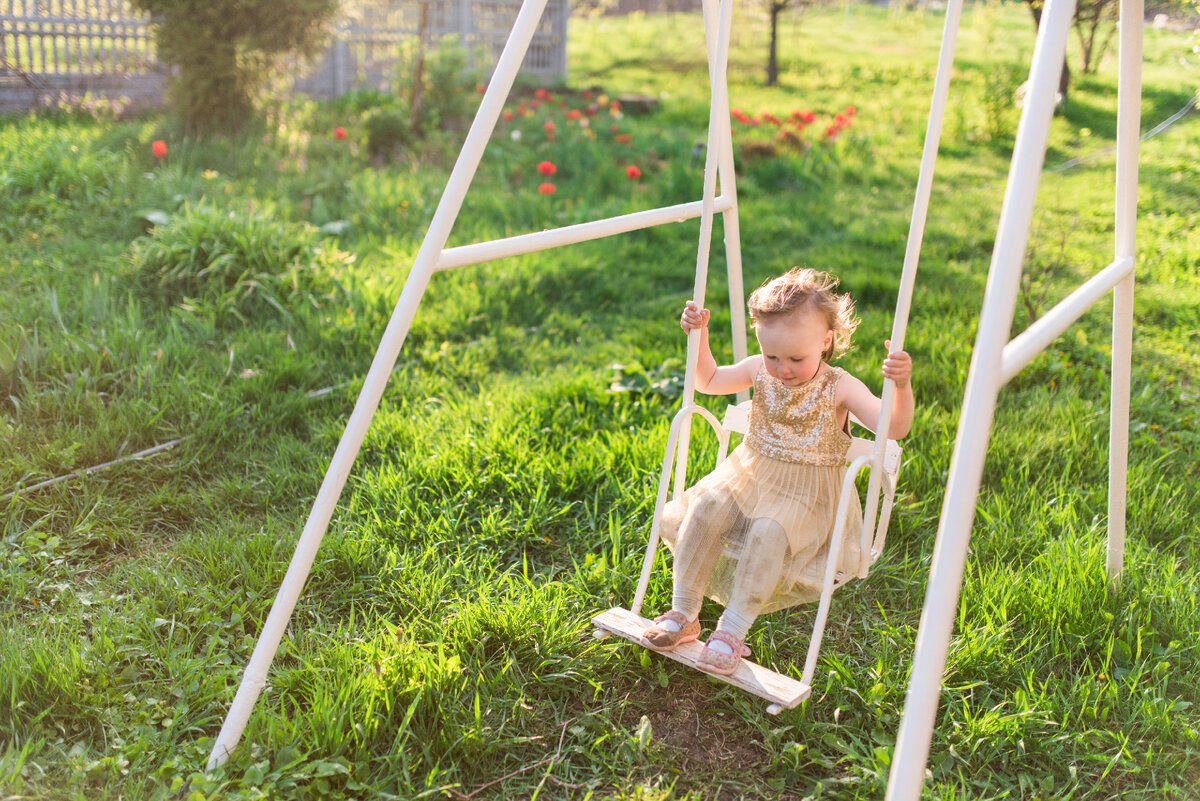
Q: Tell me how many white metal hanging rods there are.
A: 2